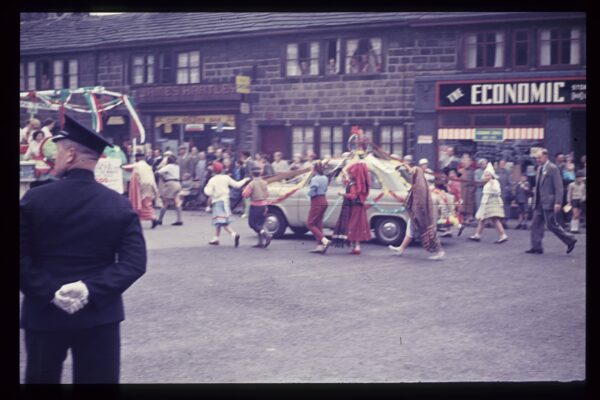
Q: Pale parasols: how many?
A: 0